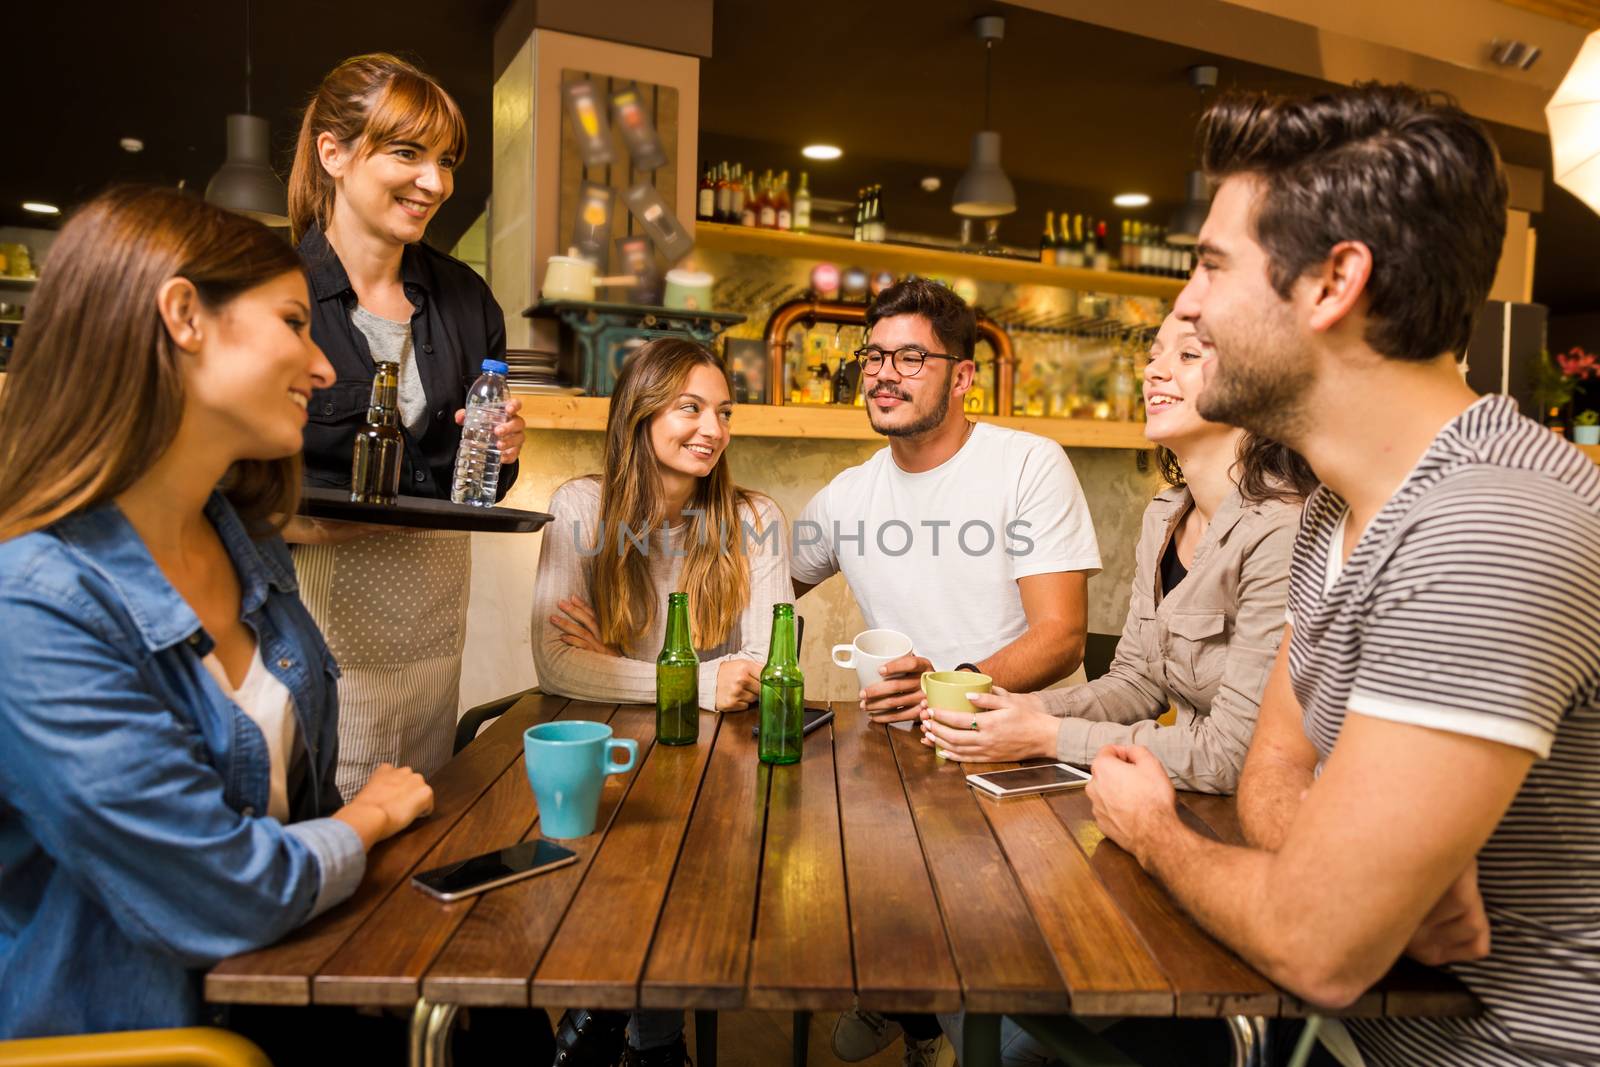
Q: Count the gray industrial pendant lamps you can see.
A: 3